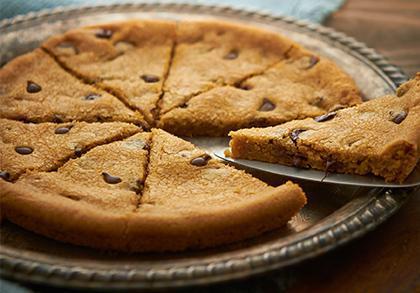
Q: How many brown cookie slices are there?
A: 8